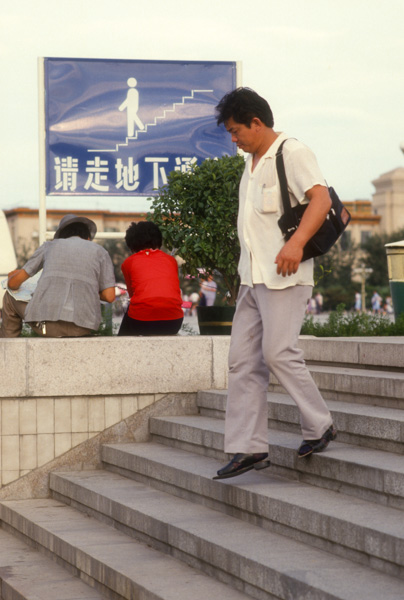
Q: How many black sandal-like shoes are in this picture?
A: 2